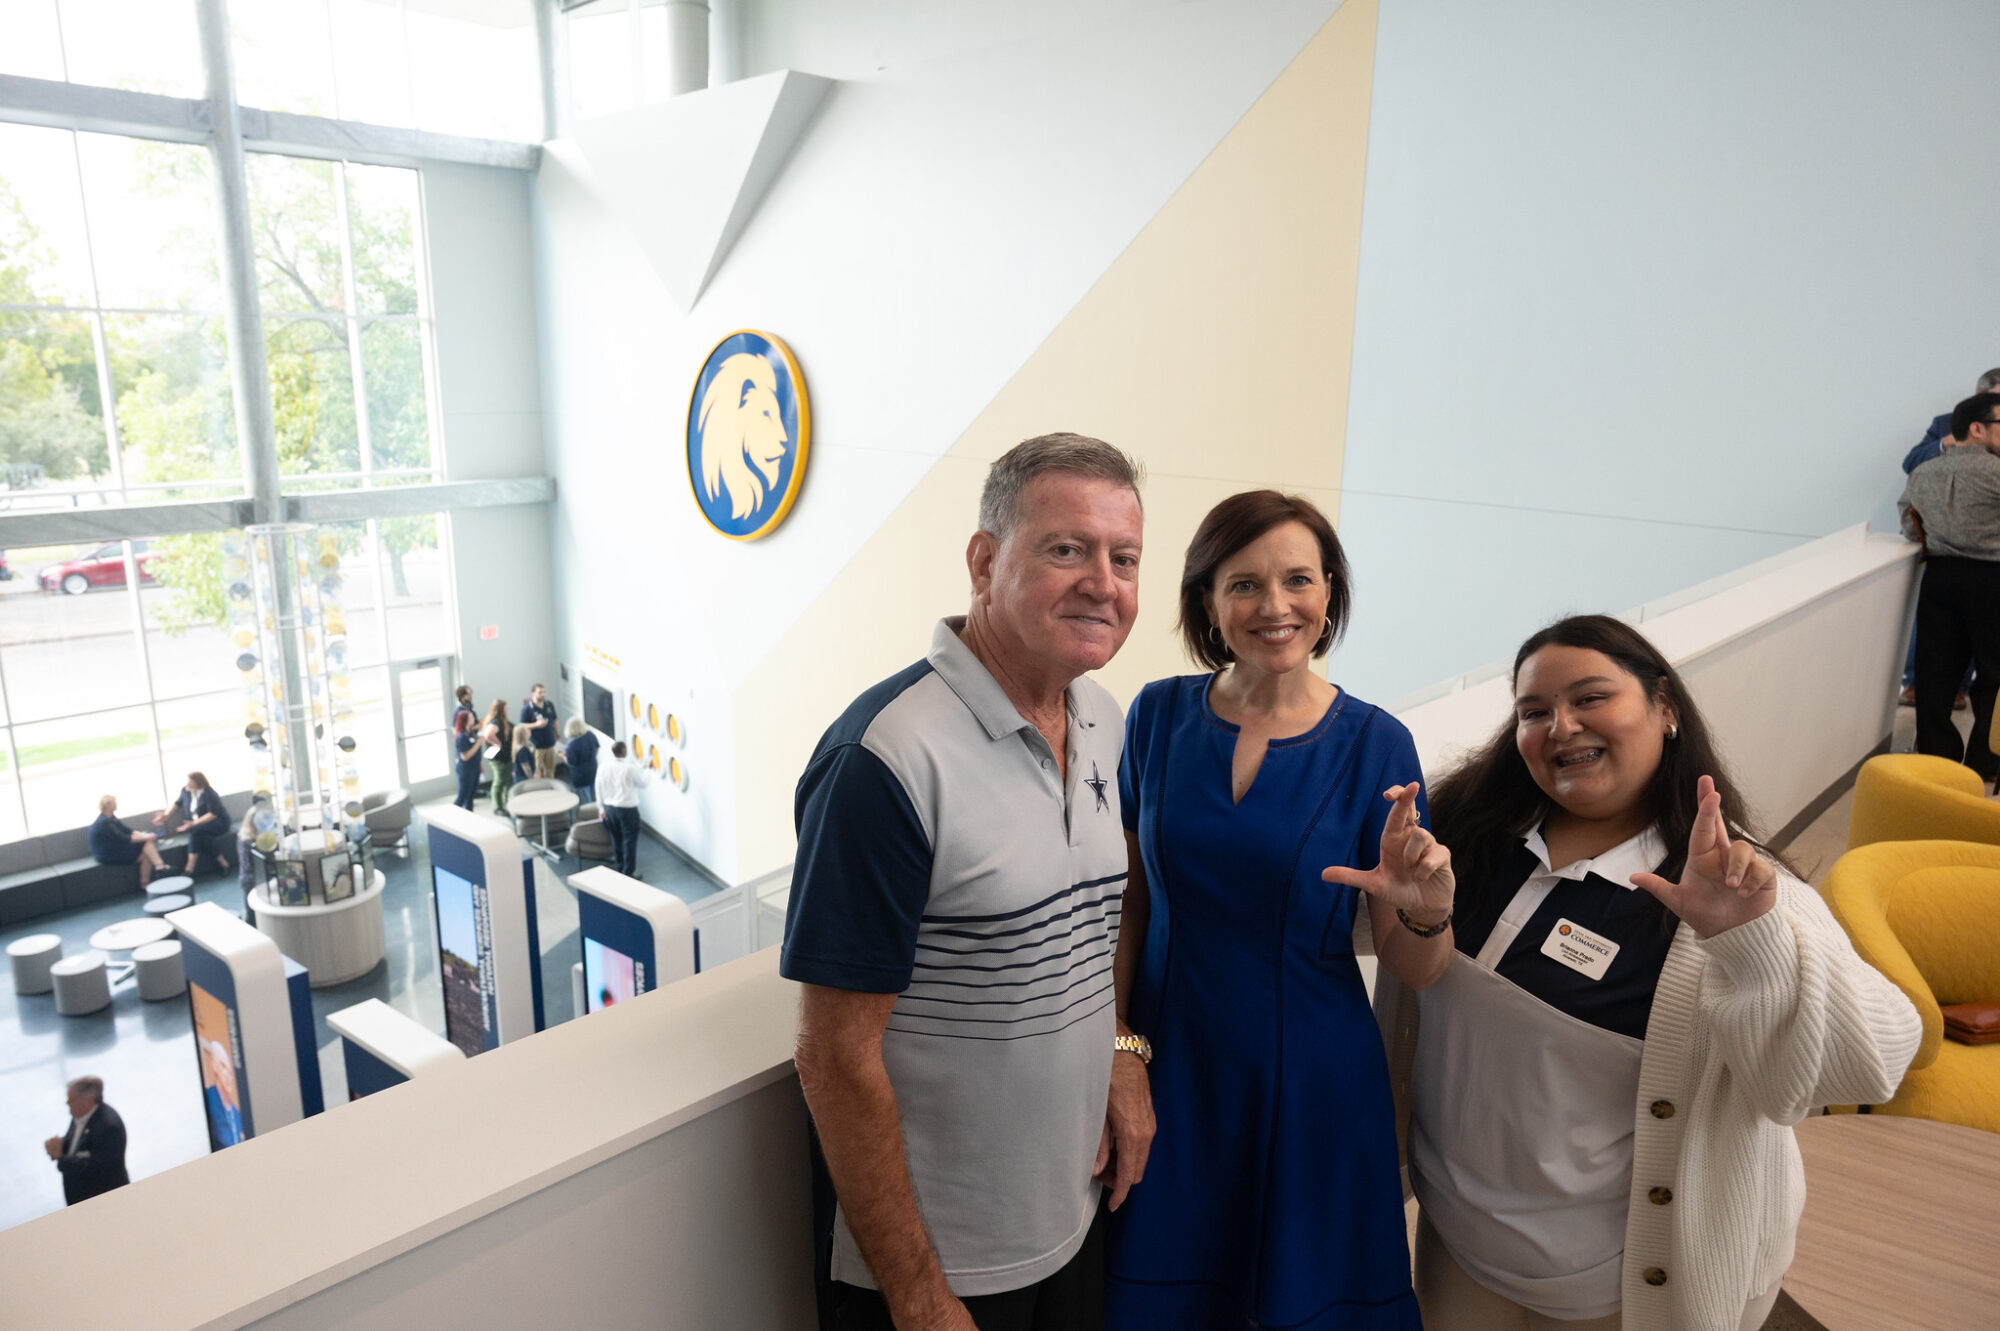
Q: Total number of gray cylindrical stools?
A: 5